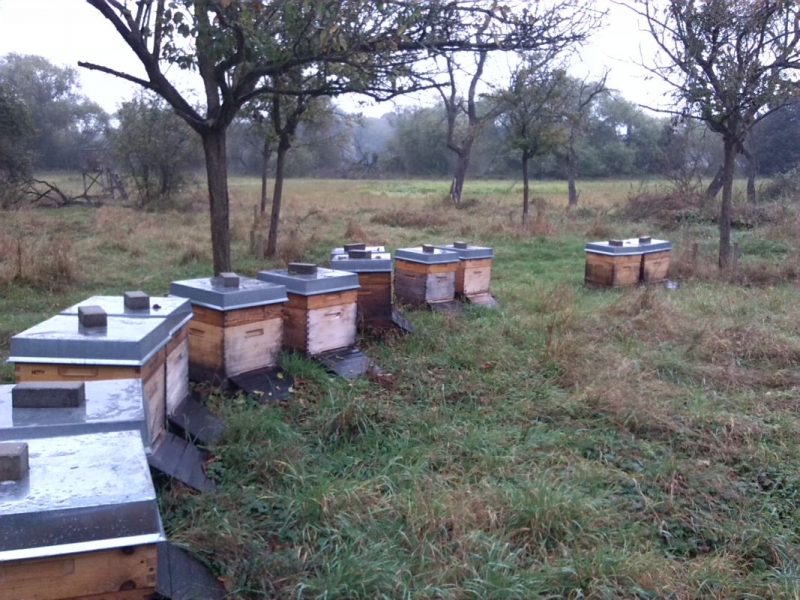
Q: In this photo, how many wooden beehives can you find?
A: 12